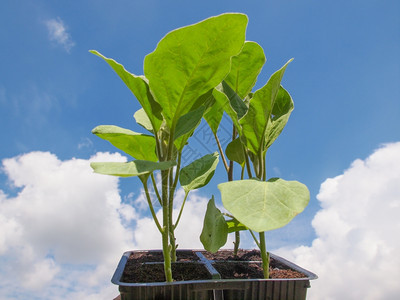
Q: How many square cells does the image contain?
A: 4